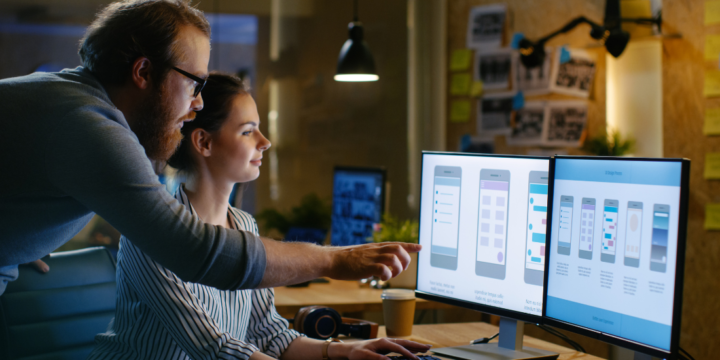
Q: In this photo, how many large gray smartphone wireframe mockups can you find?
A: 3